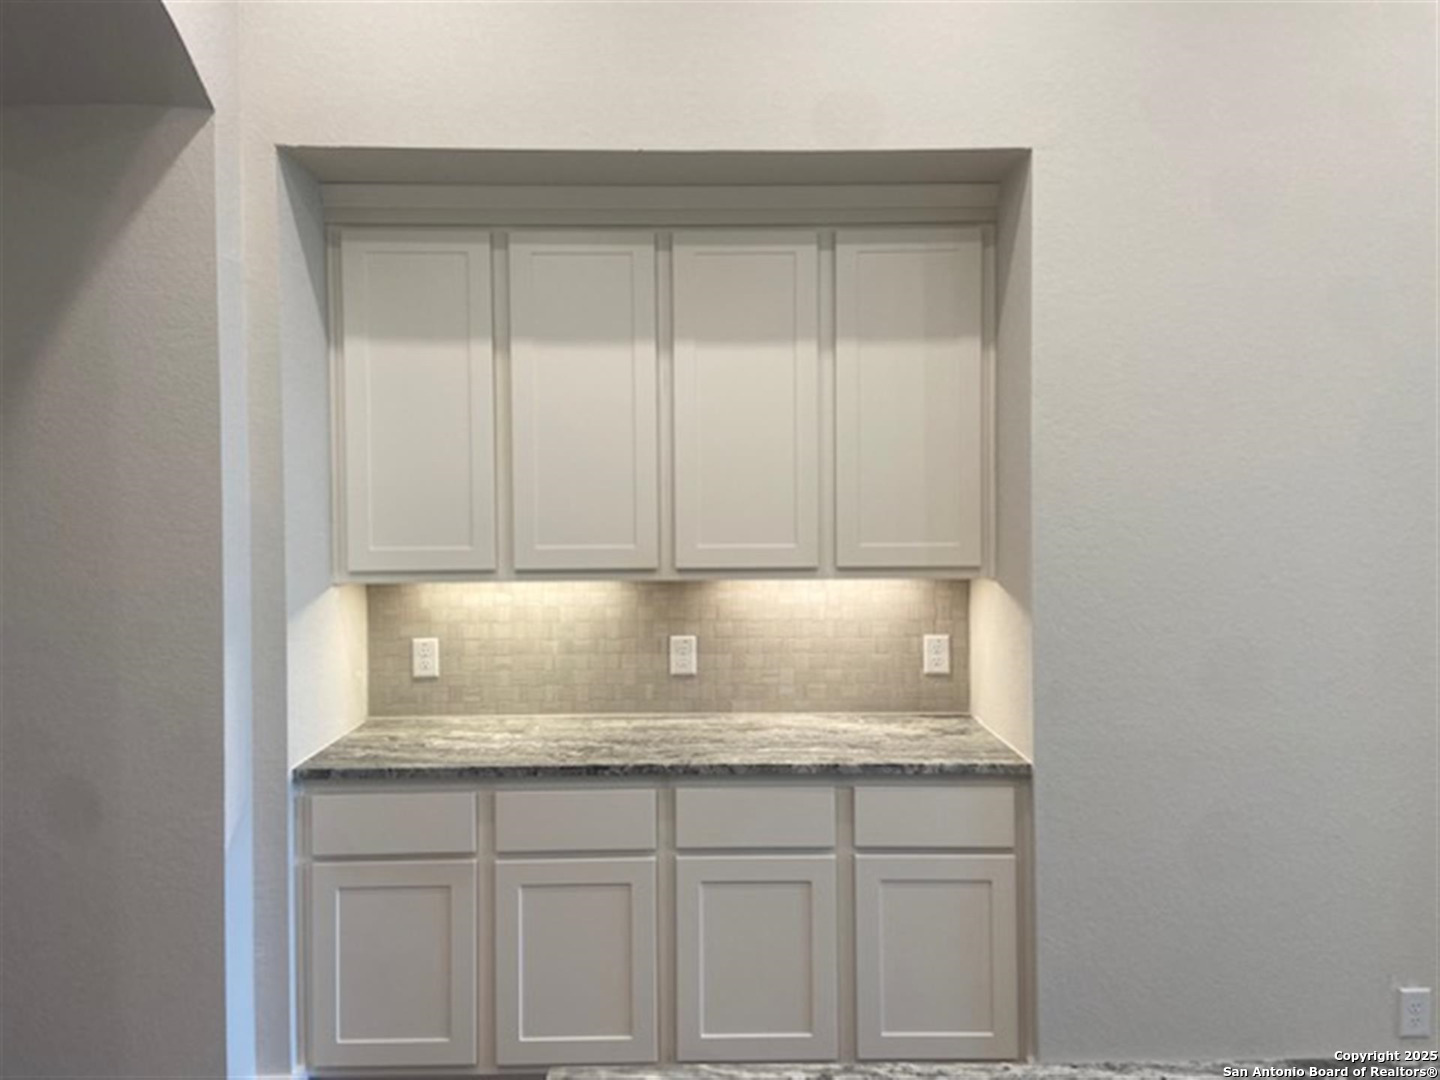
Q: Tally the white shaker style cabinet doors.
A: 8